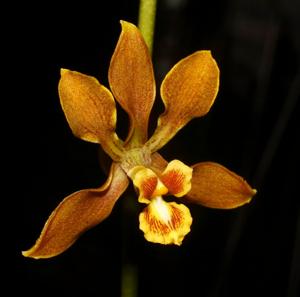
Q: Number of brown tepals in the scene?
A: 5